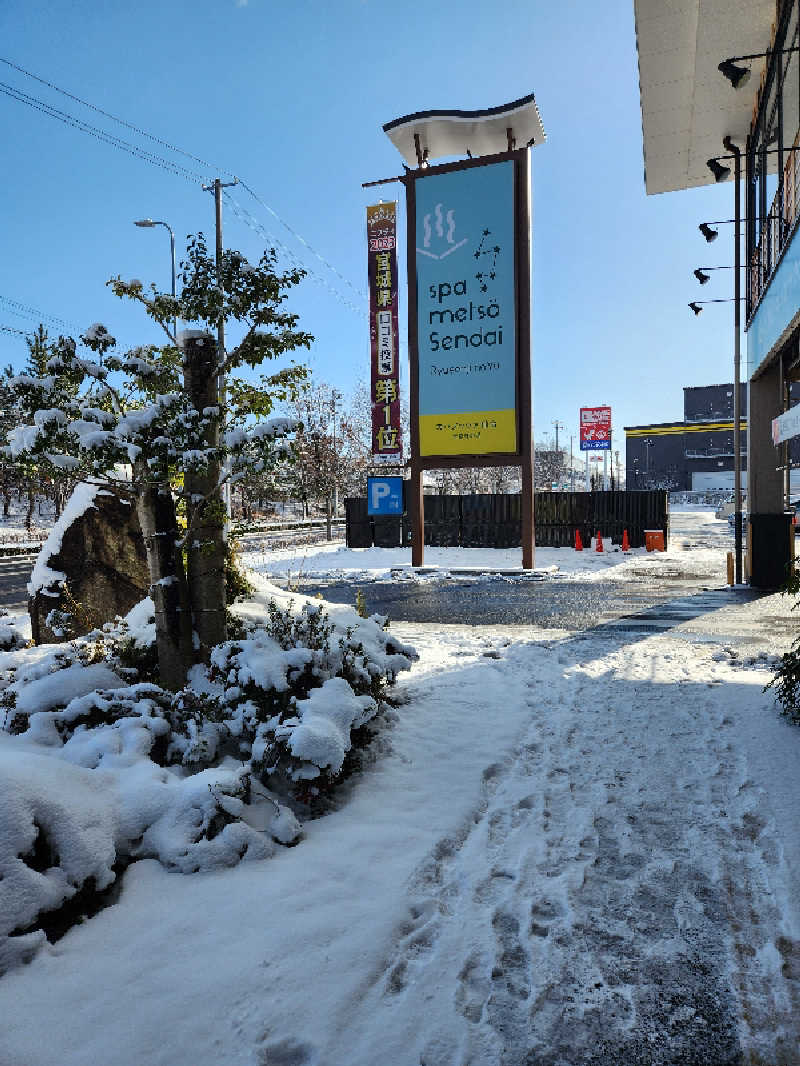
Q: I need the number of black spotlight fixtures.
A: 5